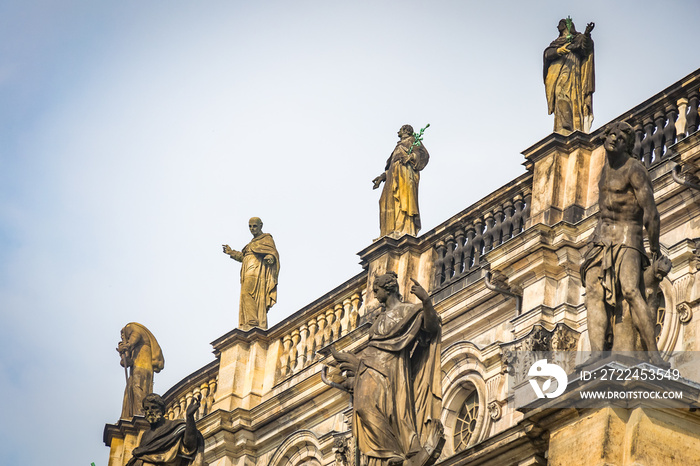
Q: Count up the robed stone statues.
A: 6